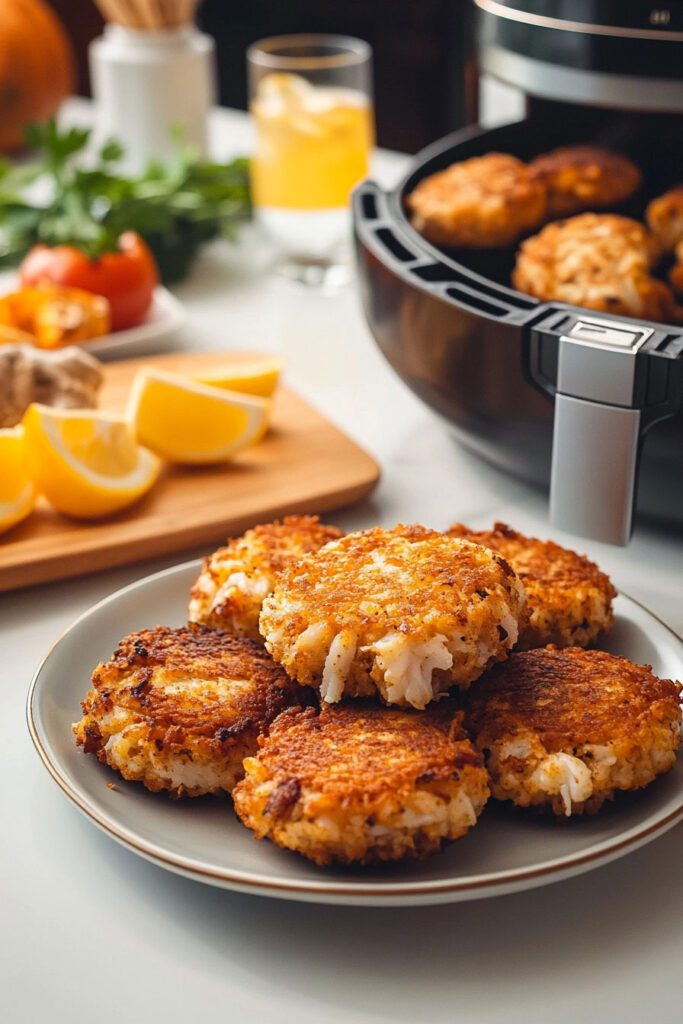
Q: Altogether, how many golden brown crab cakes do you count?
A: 11